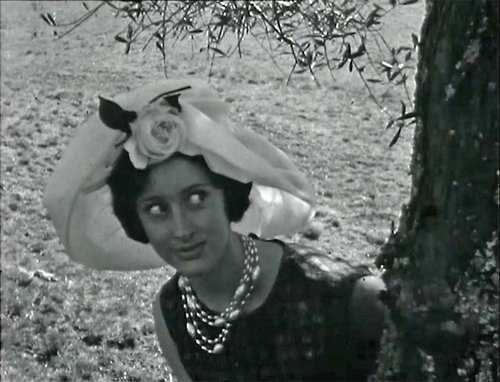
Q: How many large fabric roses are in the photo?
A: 1